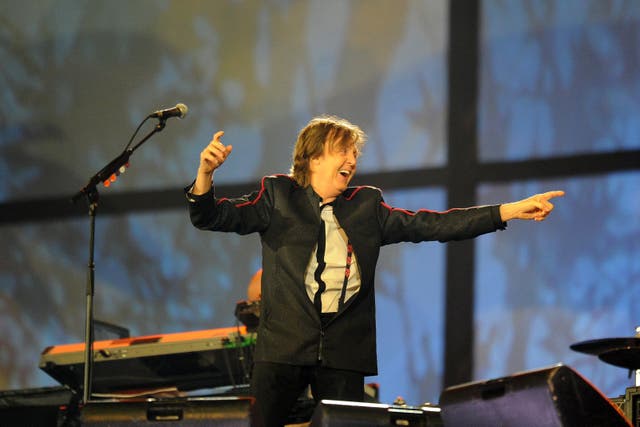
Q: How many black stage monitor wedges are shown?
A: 3